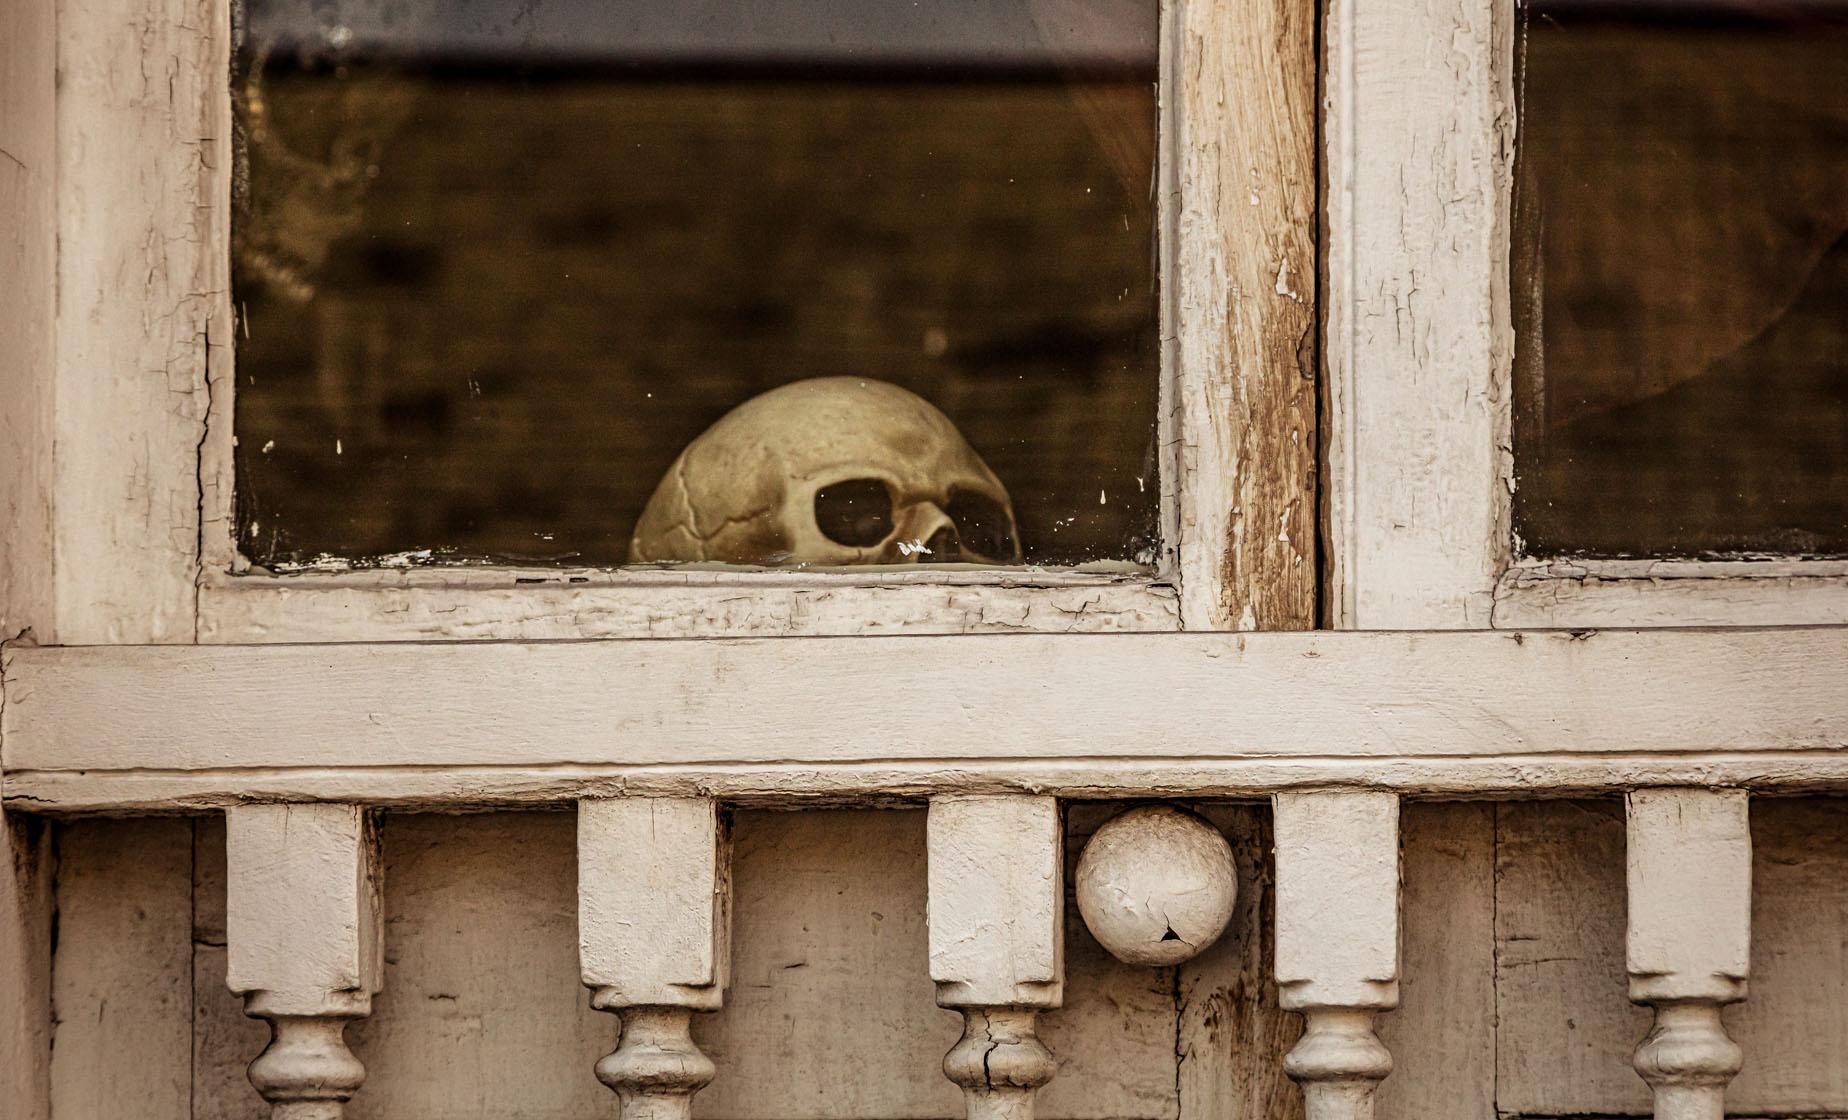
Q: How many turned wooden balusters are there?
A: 5